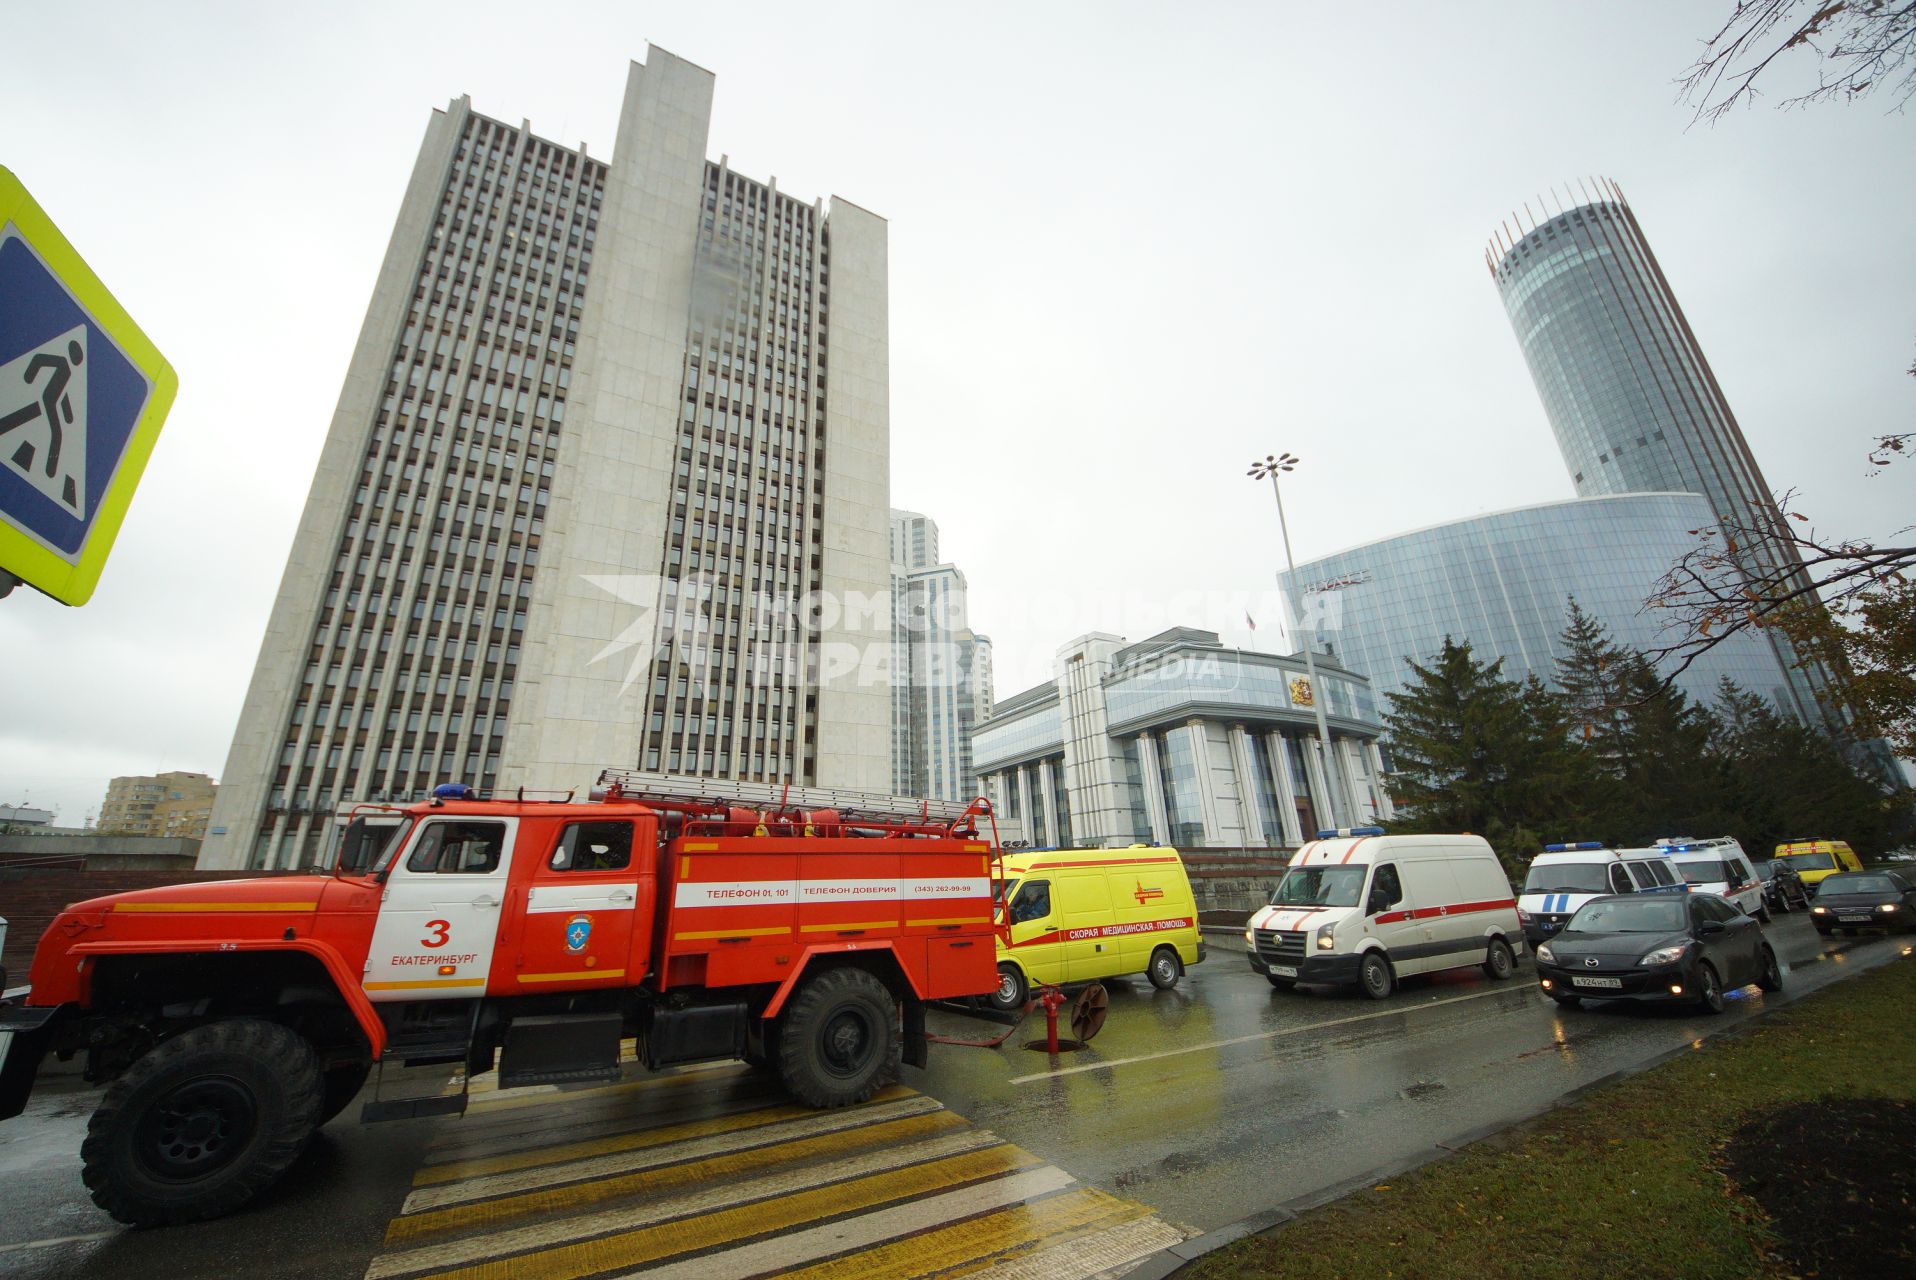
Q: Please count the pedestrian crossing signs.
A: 1